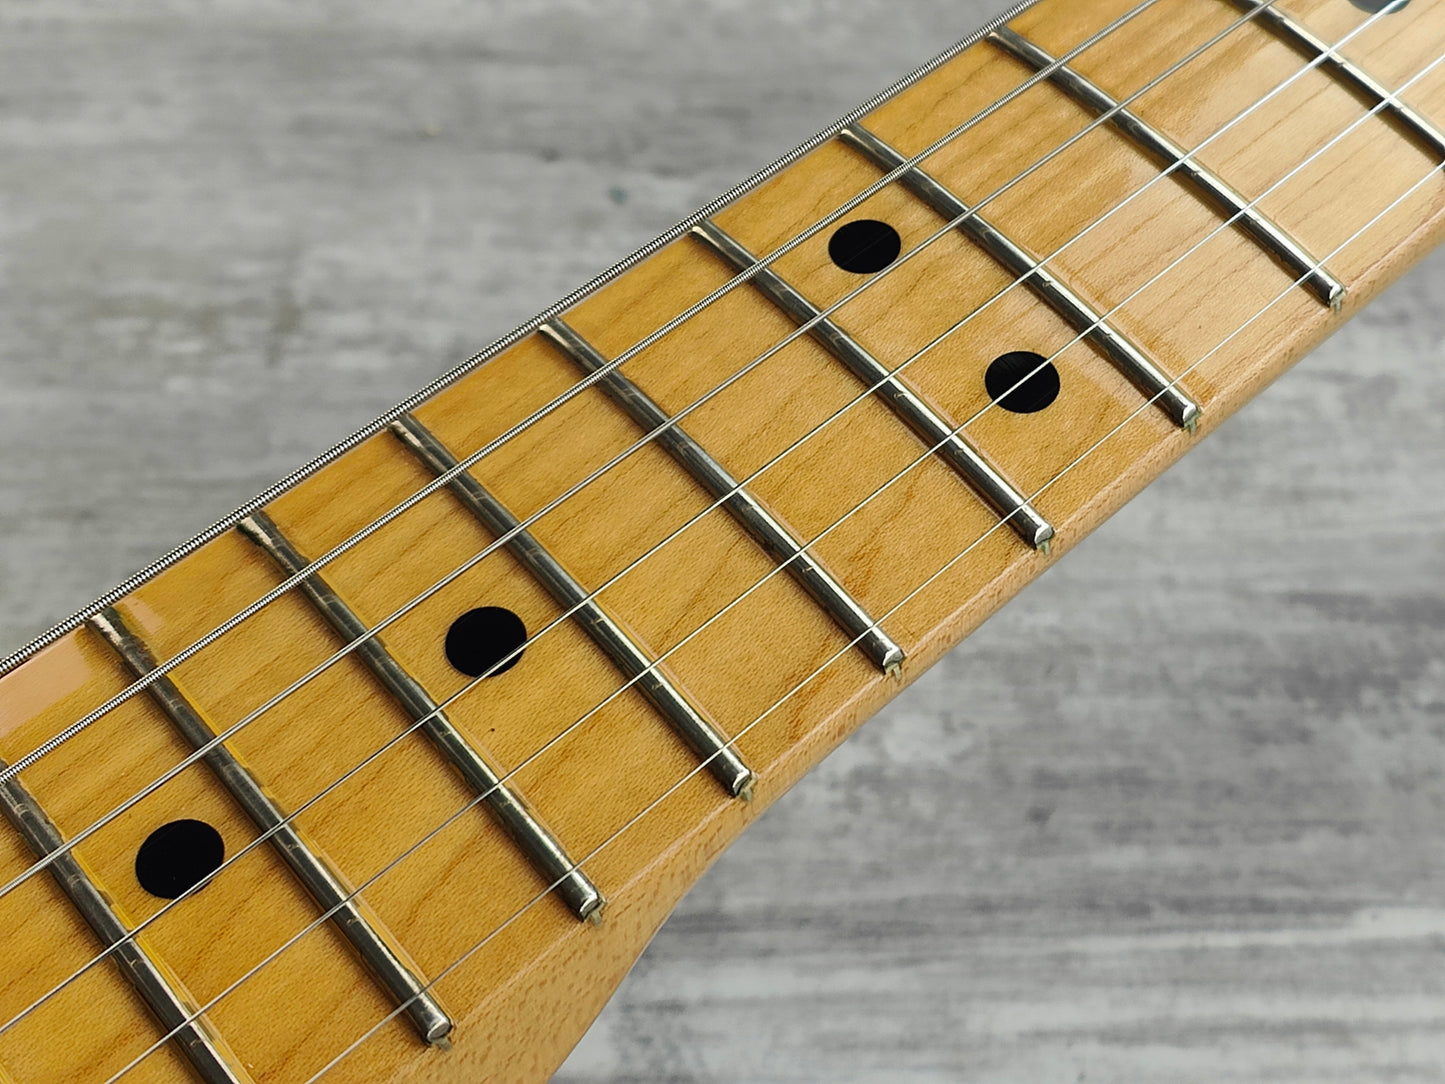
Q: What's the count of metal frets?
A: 9